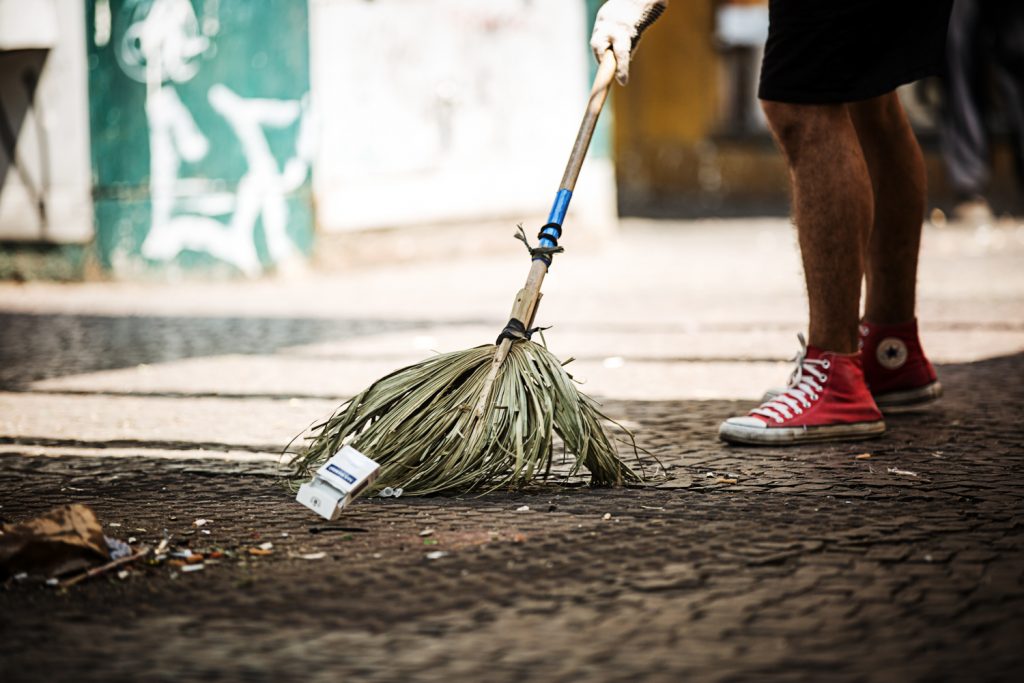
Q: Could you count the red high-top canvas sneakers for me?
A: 2